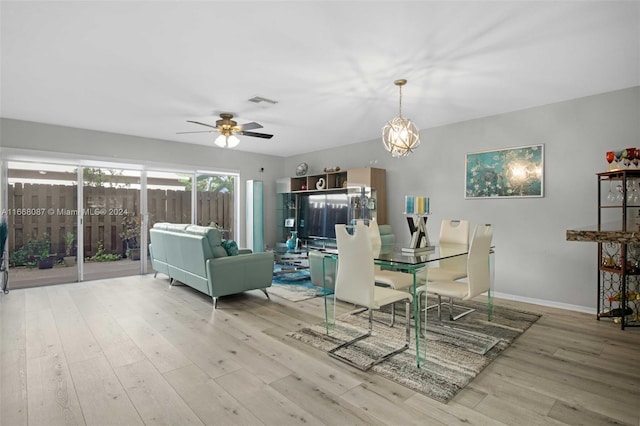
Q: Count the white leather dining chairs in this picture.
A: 4